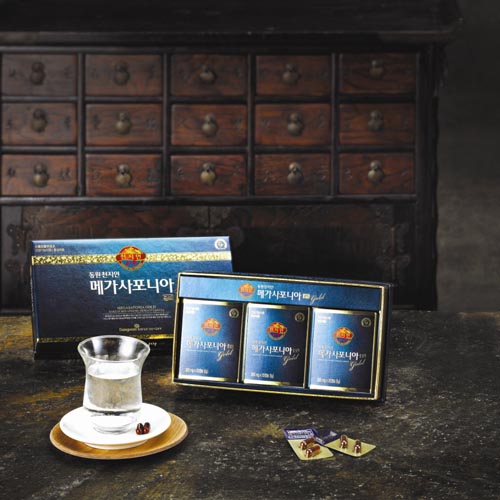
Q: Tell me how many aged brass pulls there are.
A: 15